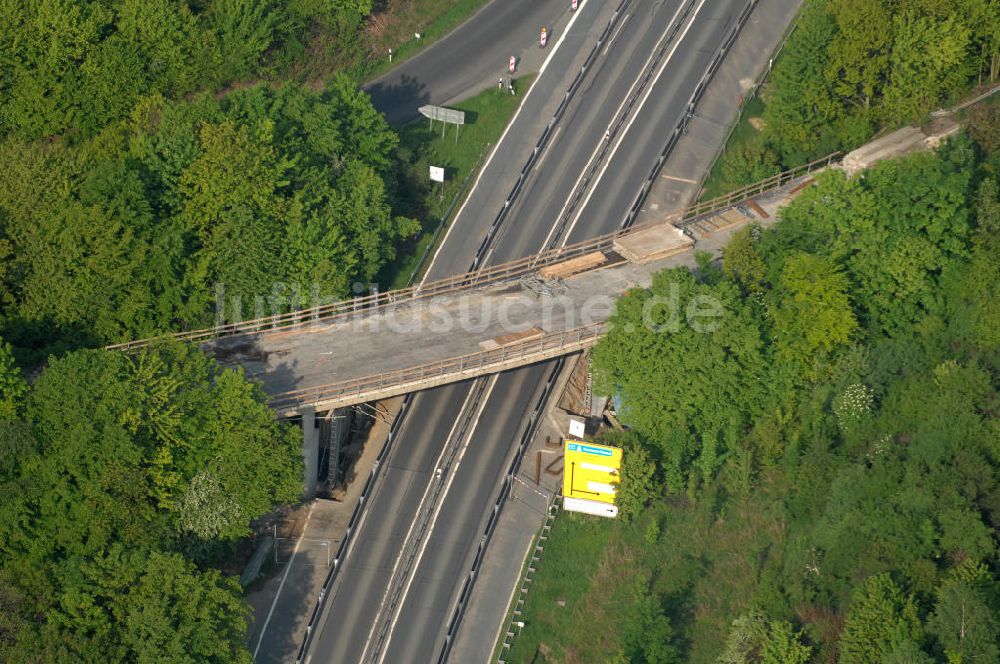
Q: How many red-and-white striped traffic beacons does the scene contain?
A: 3